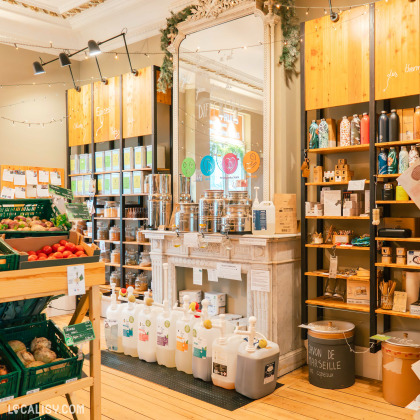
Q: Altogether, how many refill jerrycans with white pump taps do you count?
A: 8